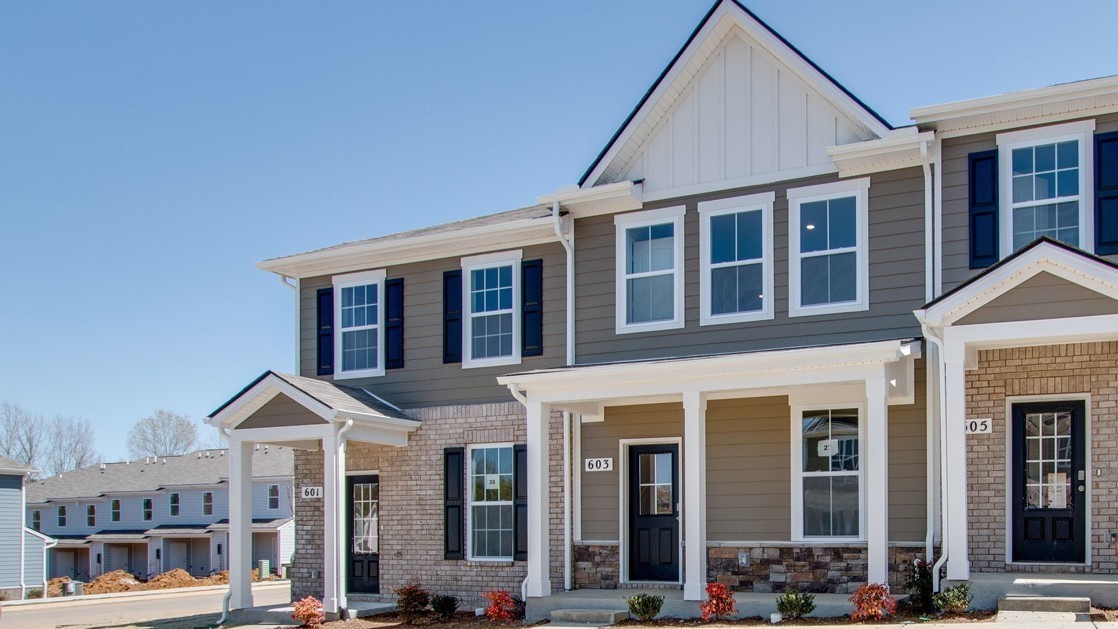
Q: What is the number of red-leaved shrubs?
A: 4